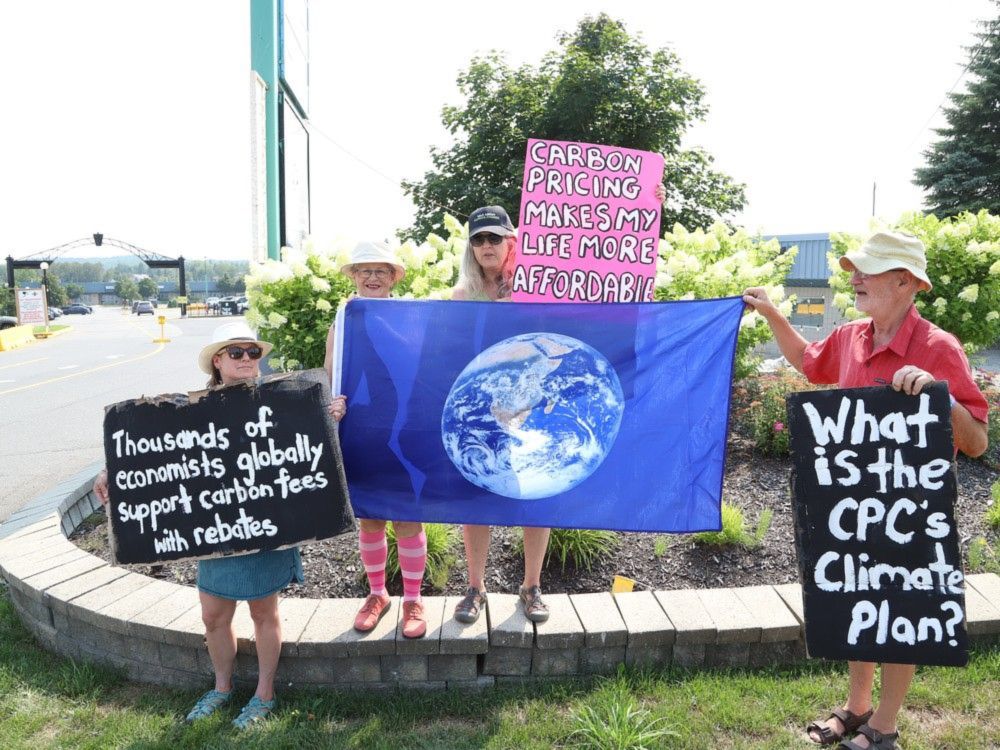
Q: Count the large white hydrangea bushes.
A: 3